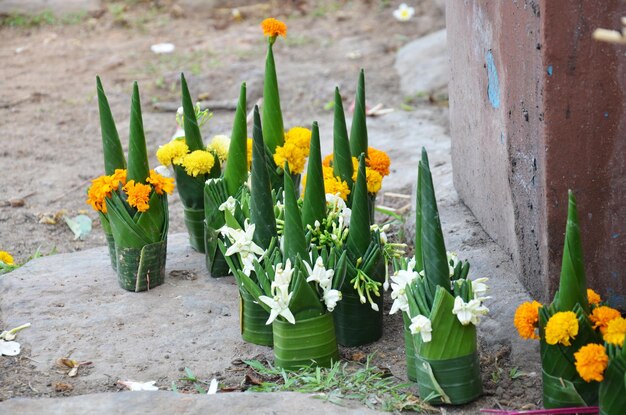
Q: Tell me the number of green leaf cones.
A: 14